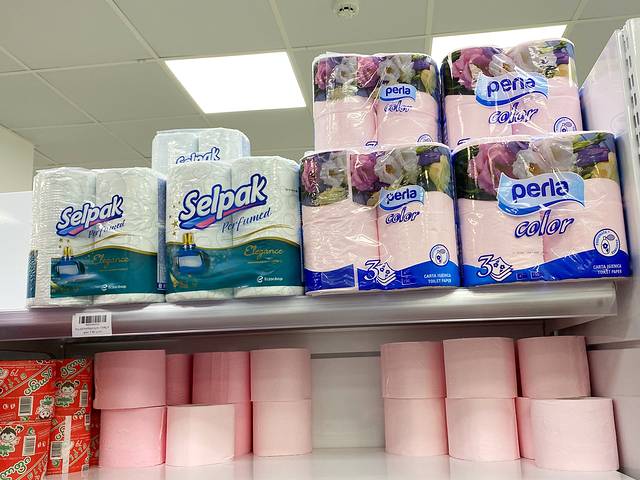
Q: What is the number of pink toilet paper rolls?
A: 15